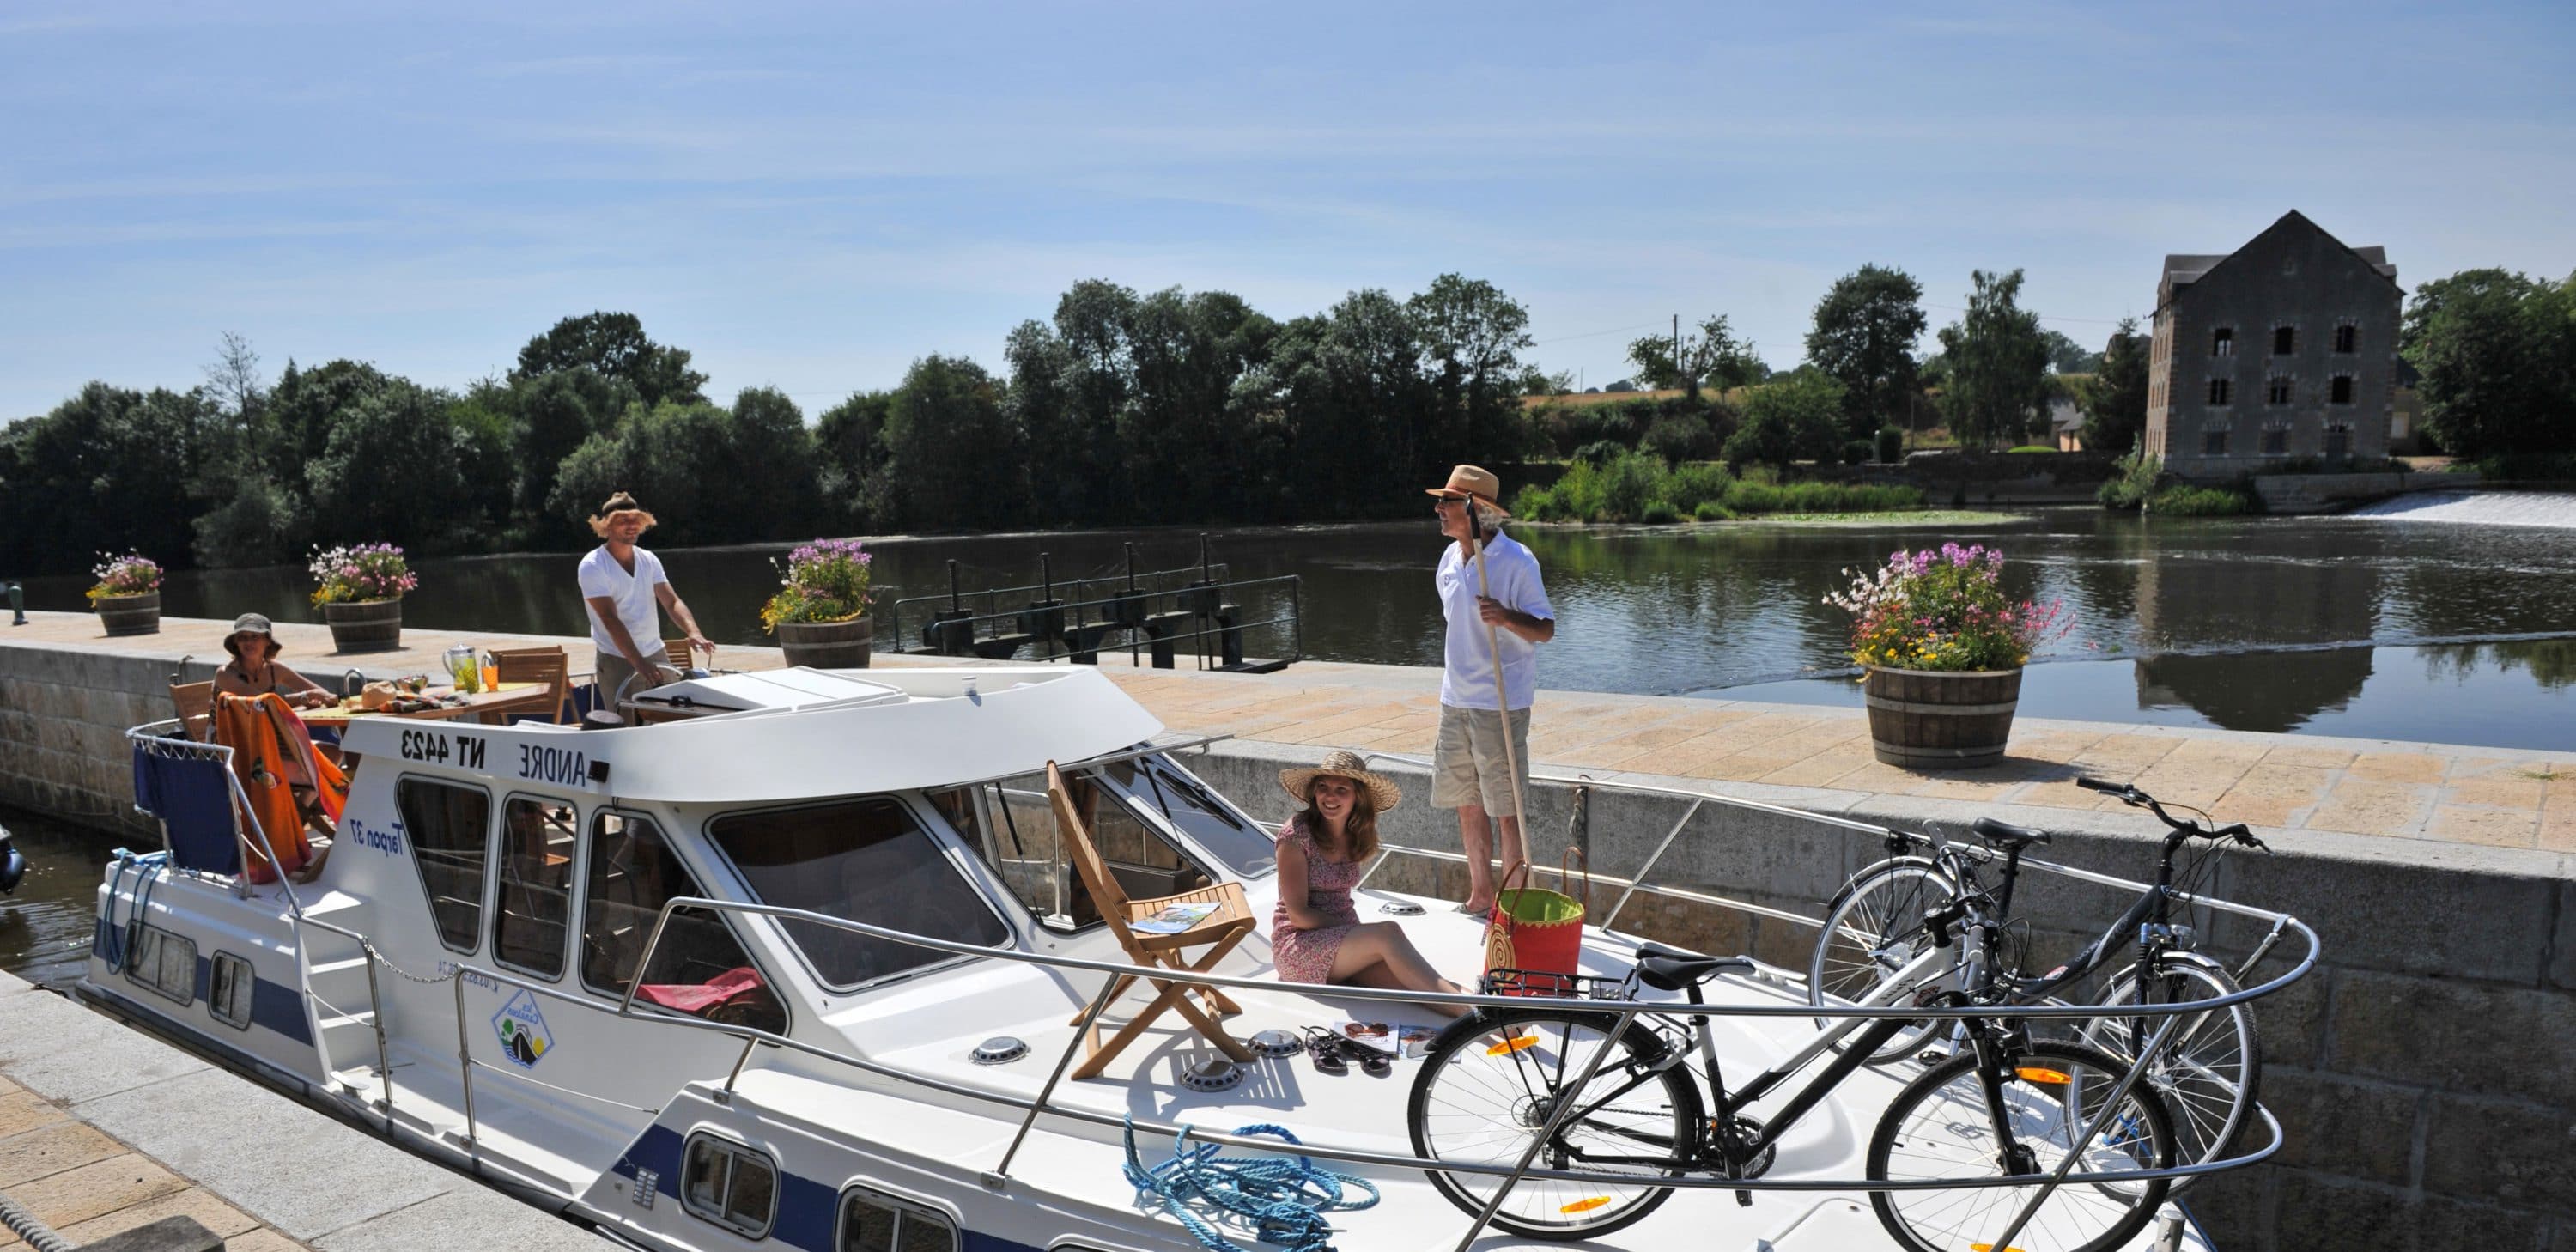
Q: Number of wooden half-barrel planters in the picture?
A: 4